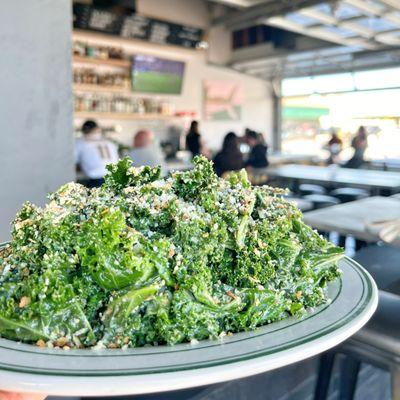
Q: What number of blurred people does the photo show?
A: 7